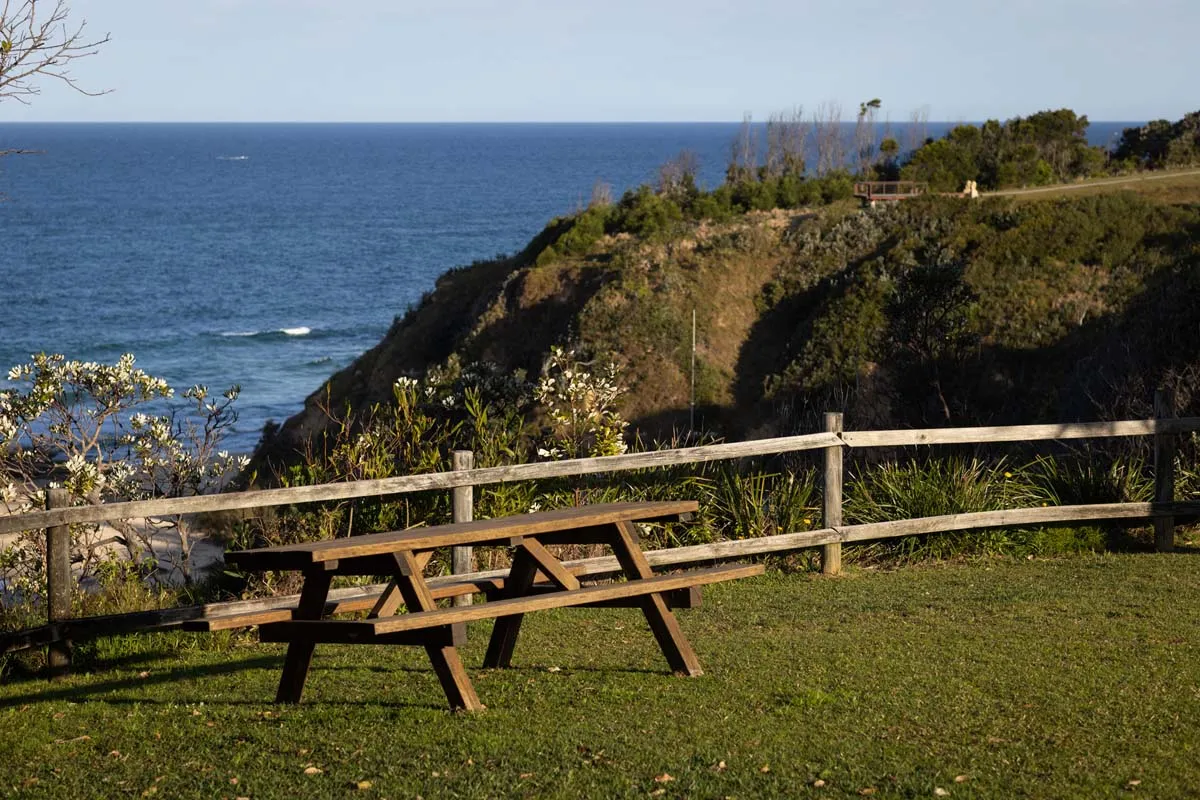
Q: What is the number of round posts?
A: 4